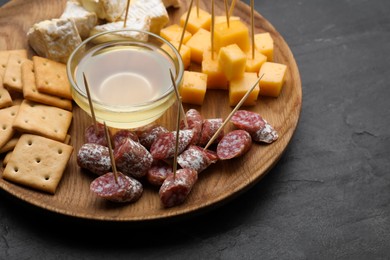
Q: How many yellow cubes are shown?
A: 13